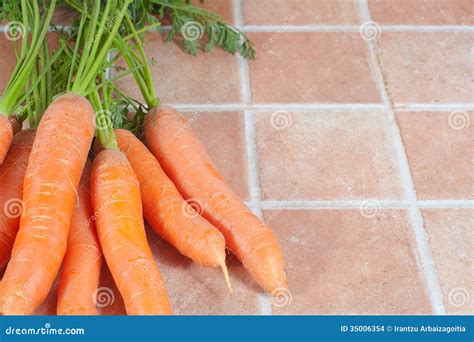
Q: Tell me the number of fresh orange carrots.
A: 7